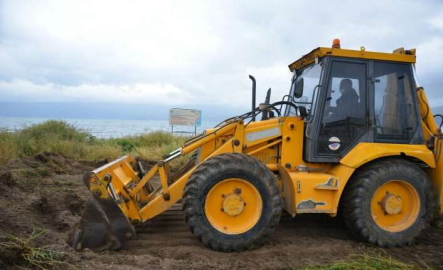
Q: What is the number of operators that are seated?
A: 1